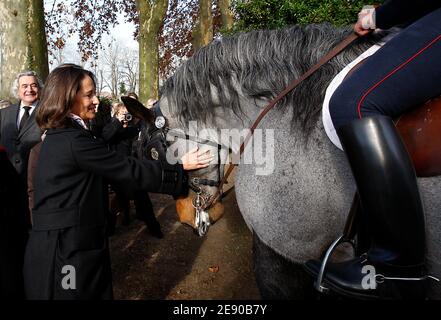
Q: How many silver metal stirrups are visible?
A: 1